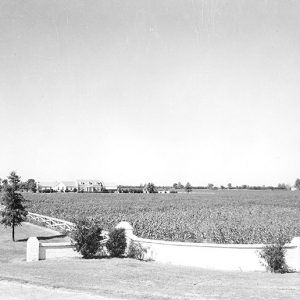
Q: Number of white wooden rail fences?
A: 1